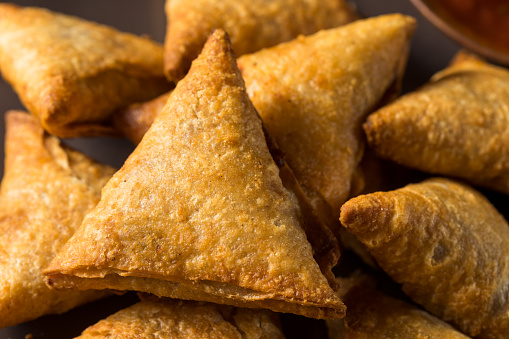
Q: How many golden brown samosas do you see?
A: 9